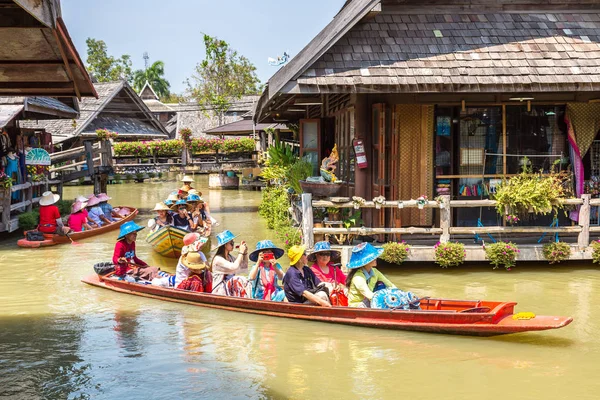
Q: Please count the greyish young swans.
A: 0